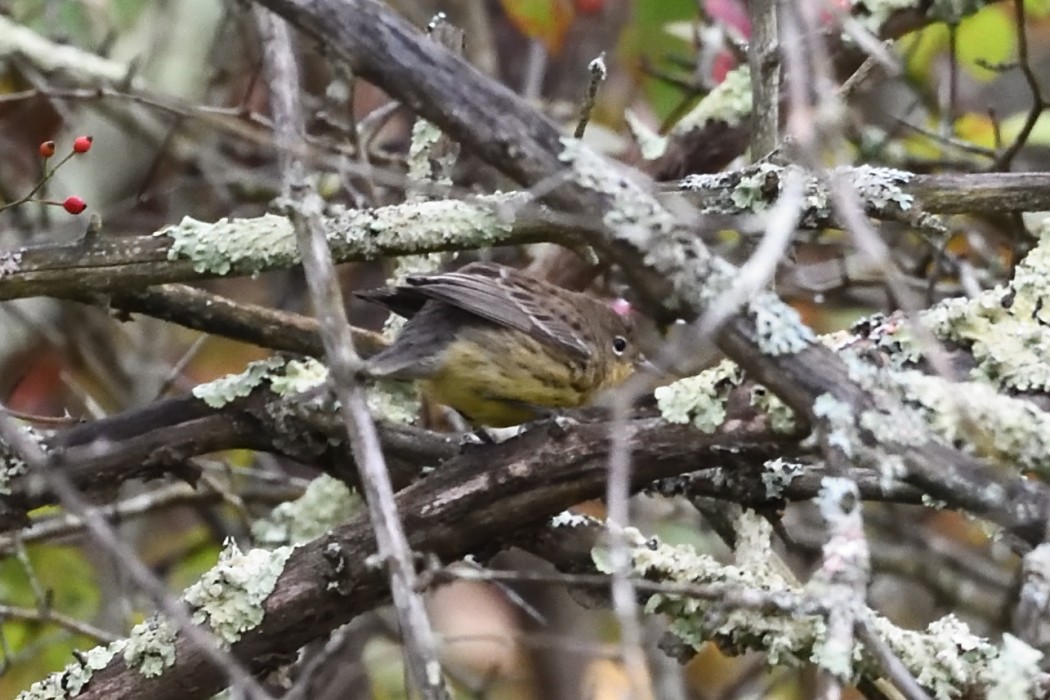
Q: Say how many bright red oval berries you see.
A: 3